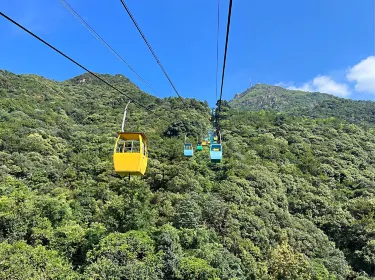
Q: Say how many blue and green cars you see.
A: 3